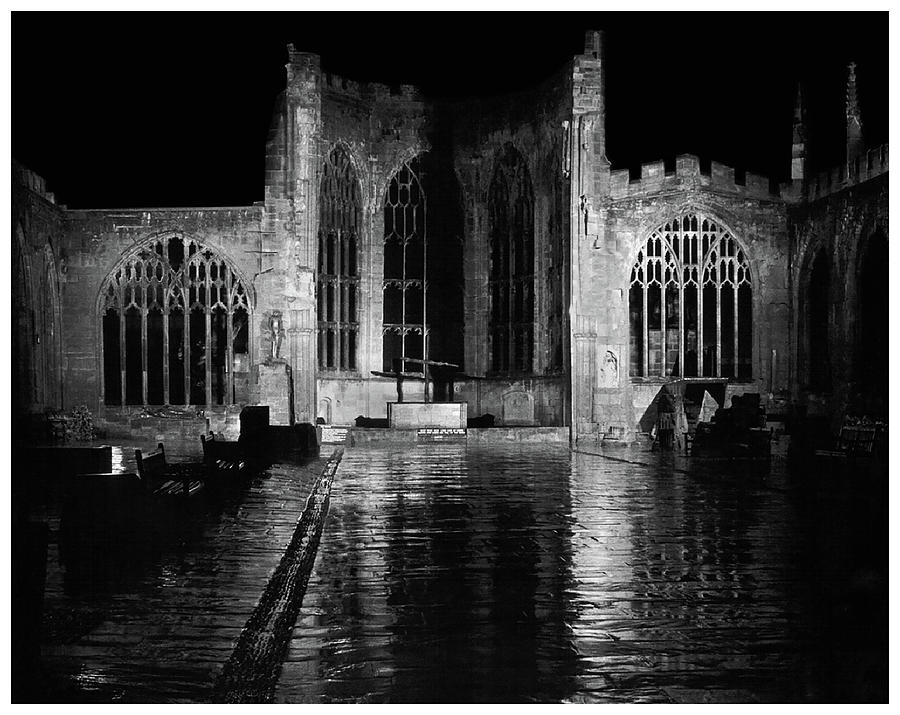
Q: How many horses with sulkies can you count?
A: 0